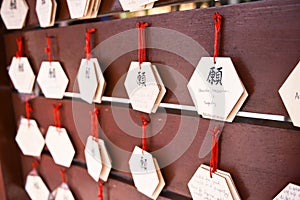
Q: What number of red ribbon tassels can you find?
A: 13